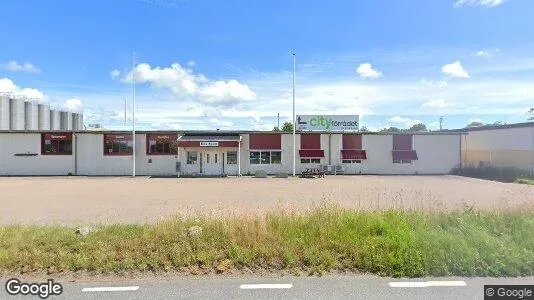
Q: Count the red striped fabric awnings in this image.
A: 3